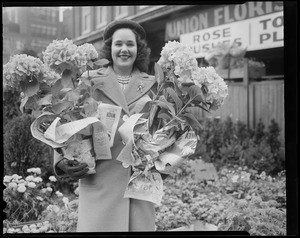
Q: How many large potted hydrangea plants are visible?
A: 2